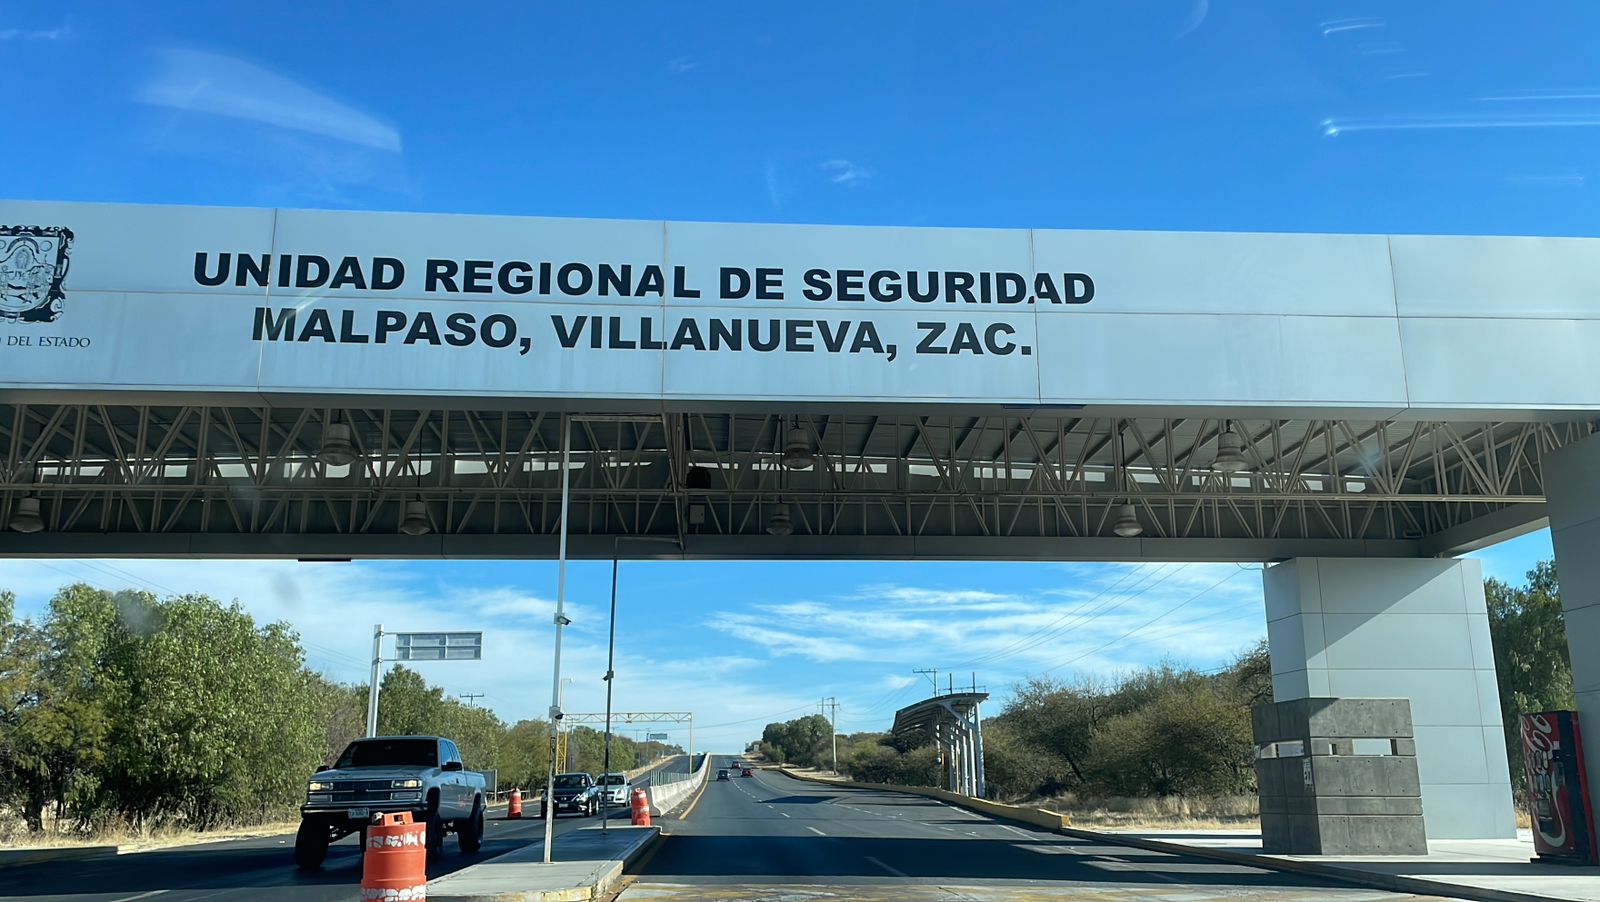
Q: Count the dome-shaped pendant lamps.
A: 7